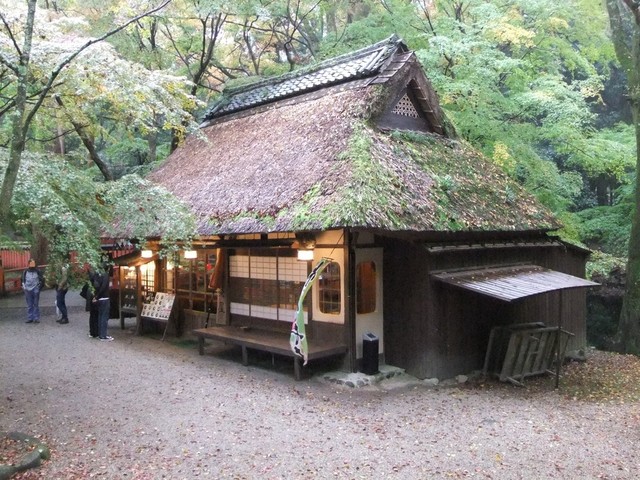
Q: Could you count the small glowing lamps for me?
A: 3